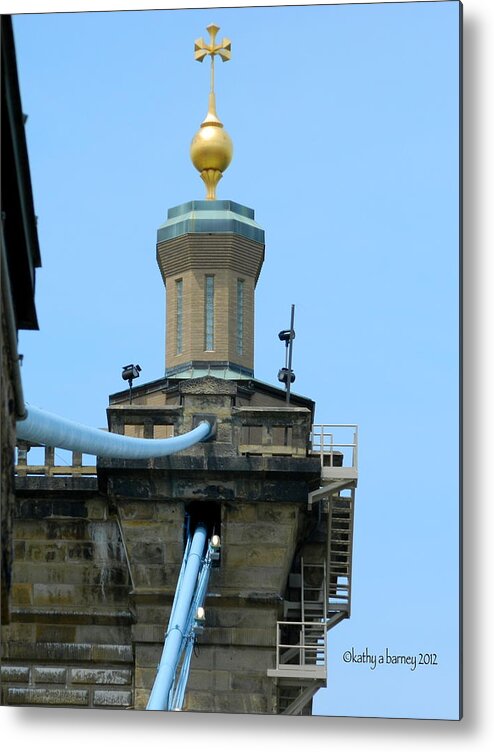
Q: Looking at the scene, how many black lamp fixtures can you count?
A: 3